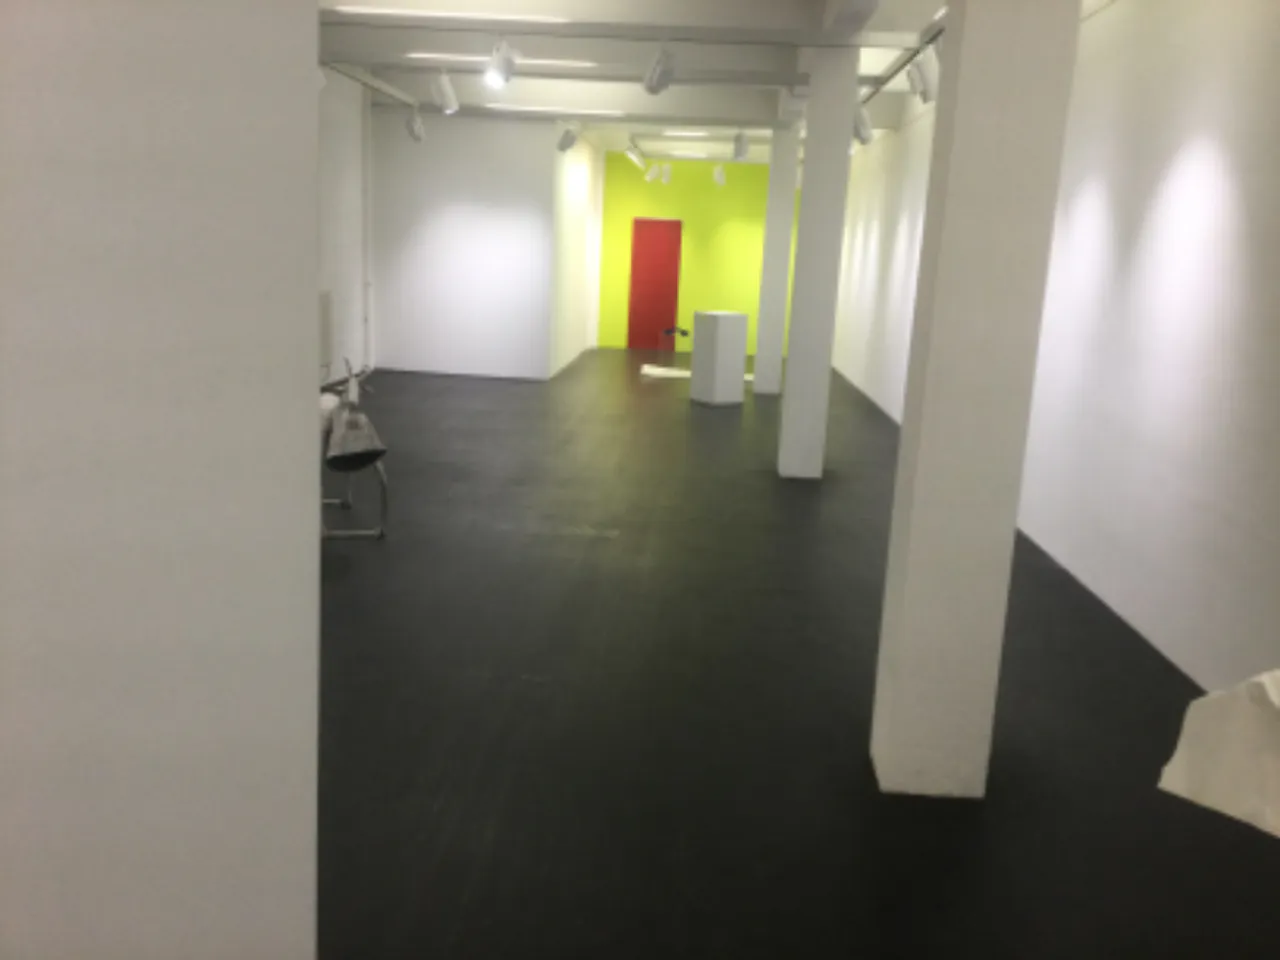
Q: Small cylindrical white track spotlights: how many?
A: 12